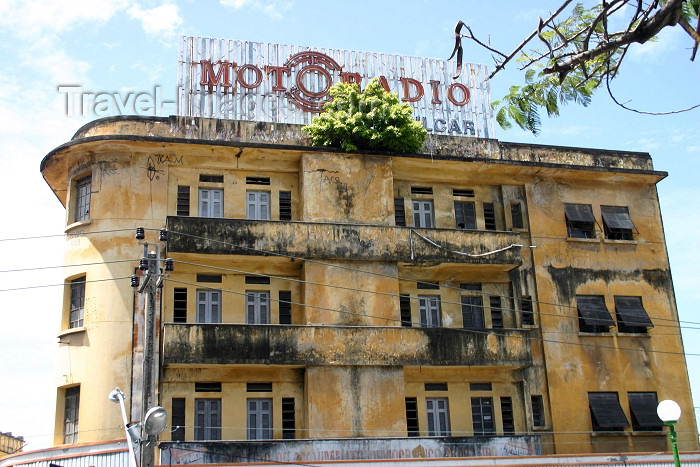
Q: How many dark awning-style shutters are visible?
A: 6